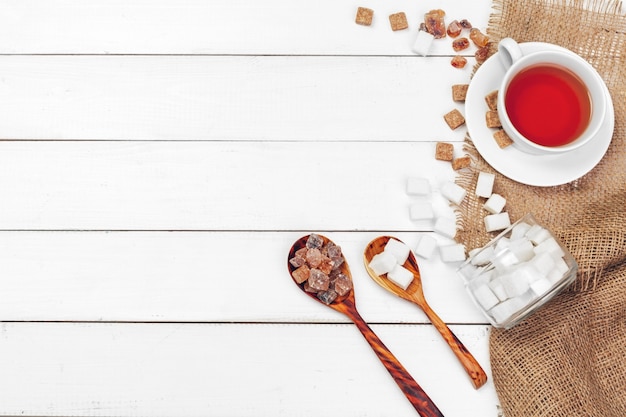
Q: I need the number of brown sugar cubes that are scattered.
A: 9